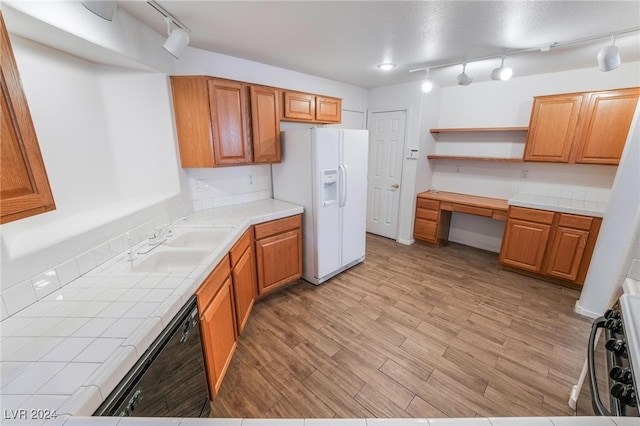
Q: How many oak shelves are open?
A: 2